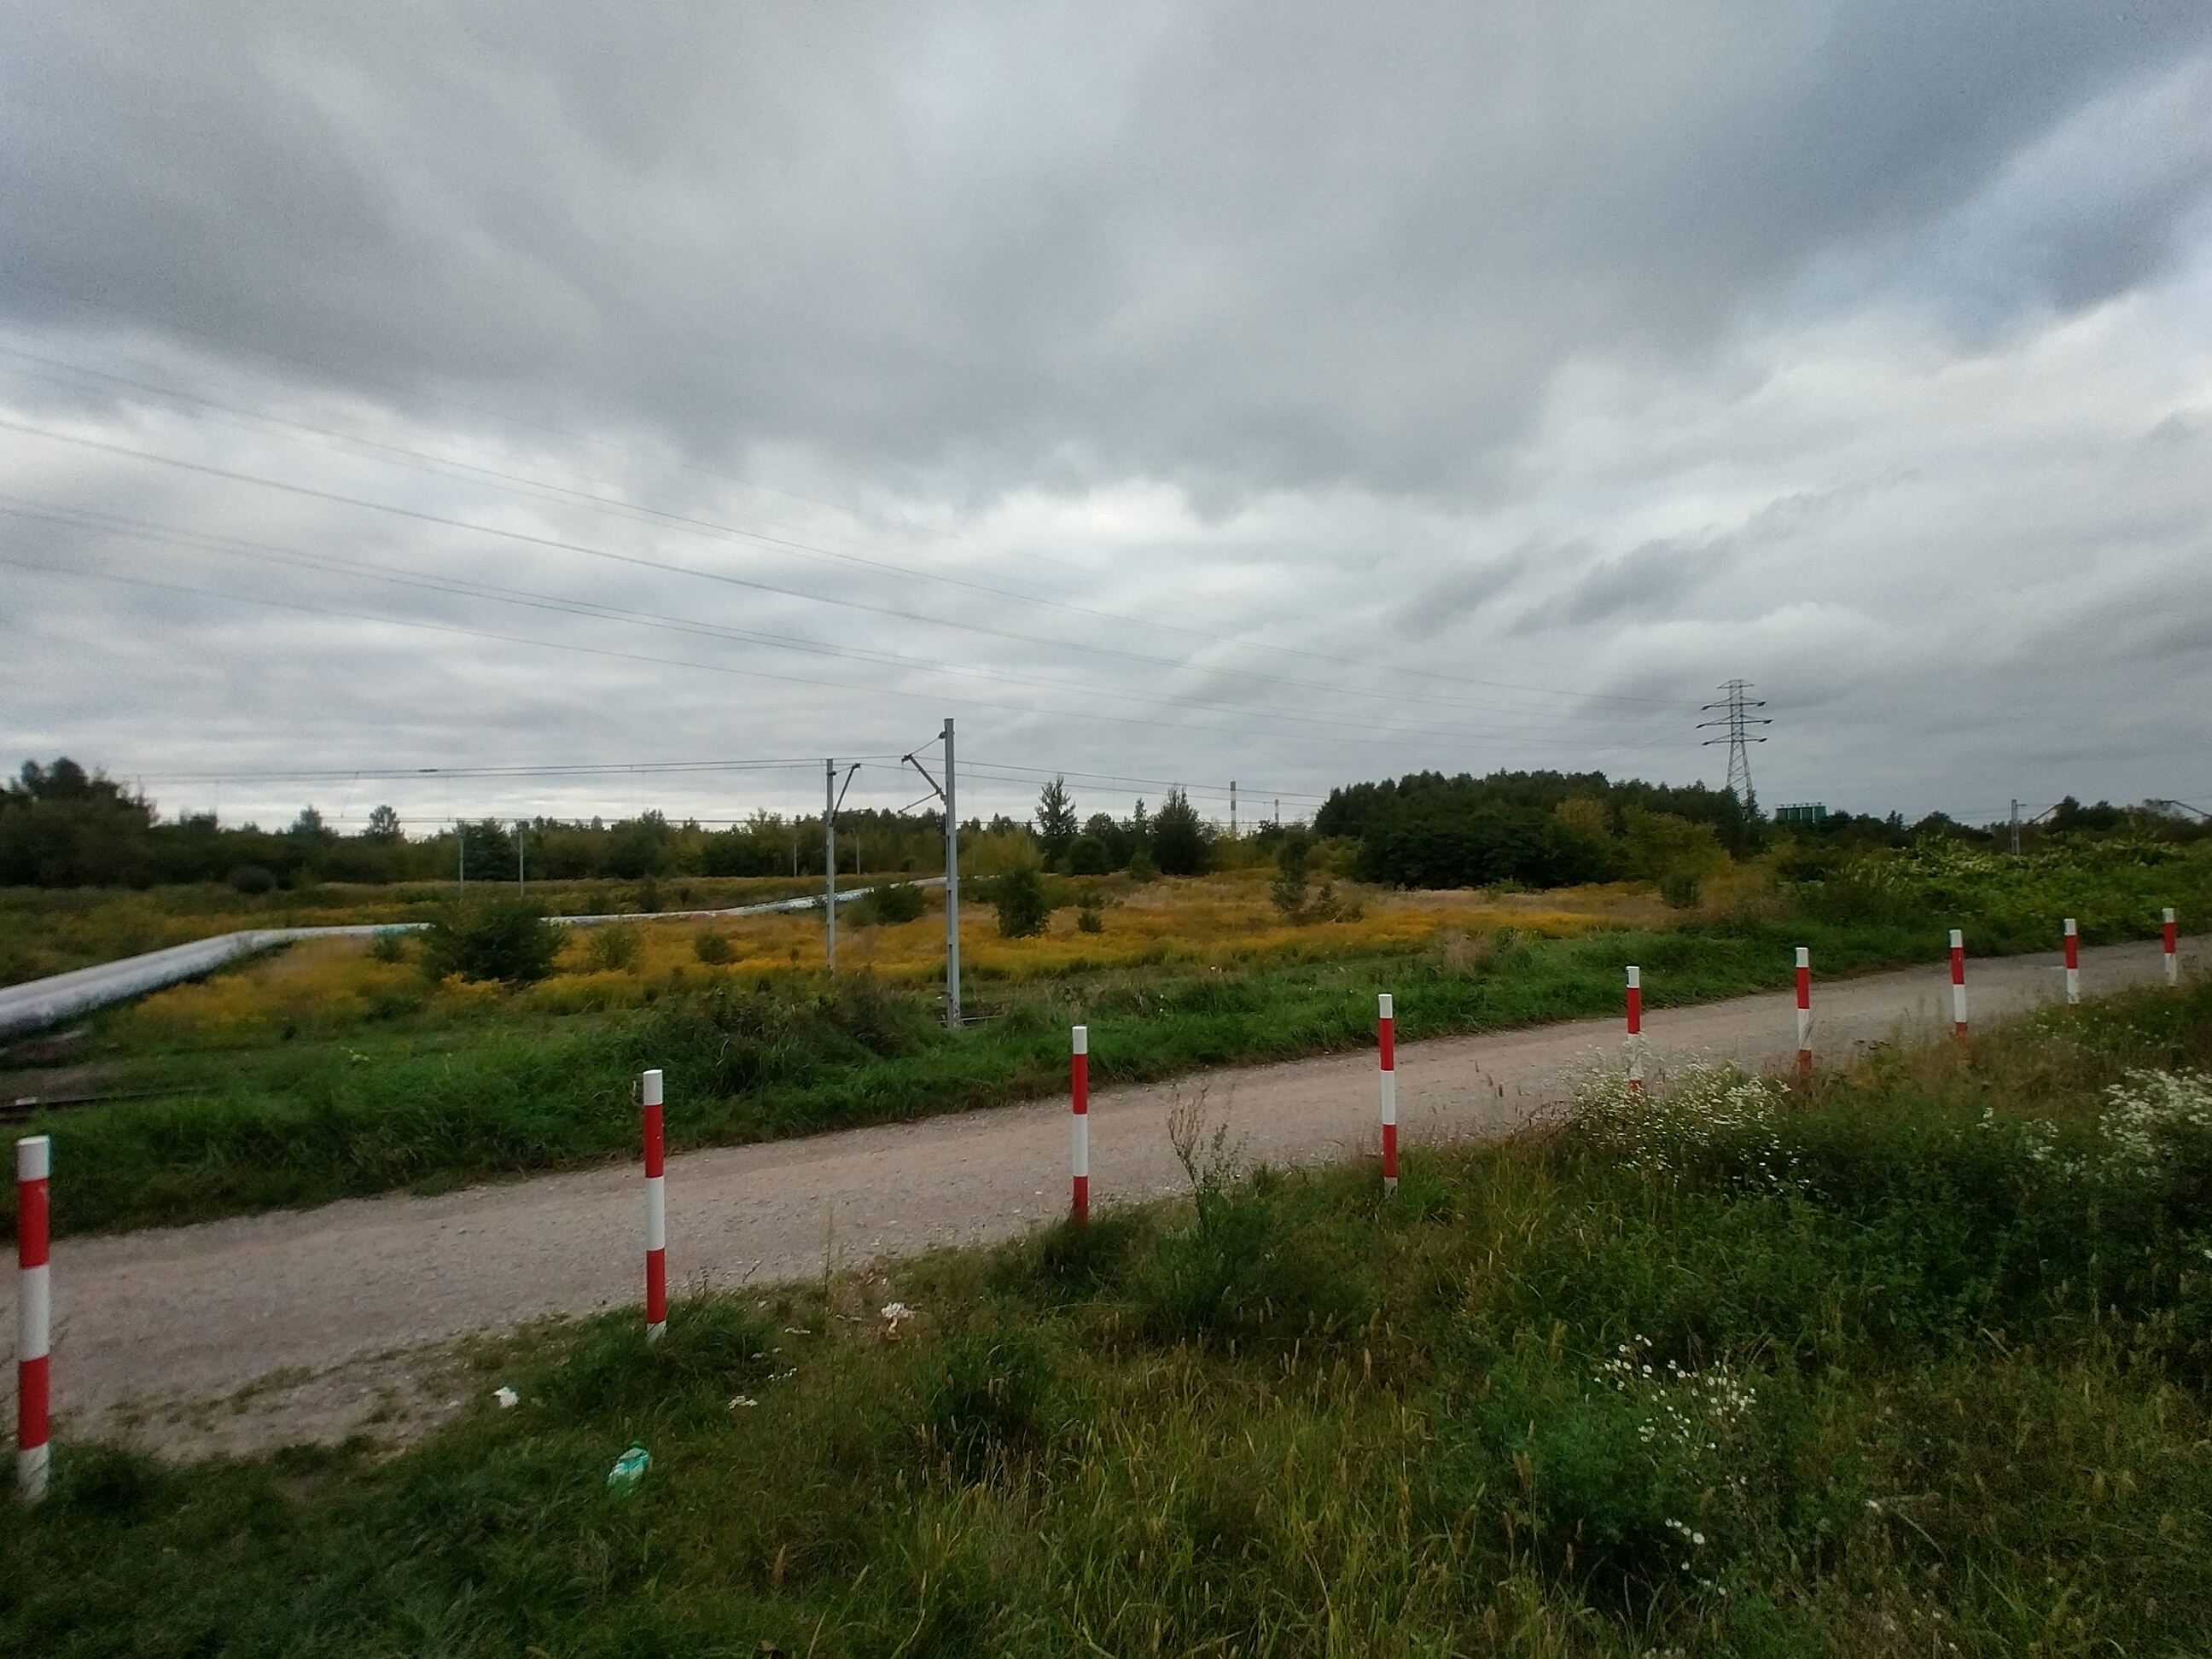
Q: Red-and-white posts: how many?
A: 9